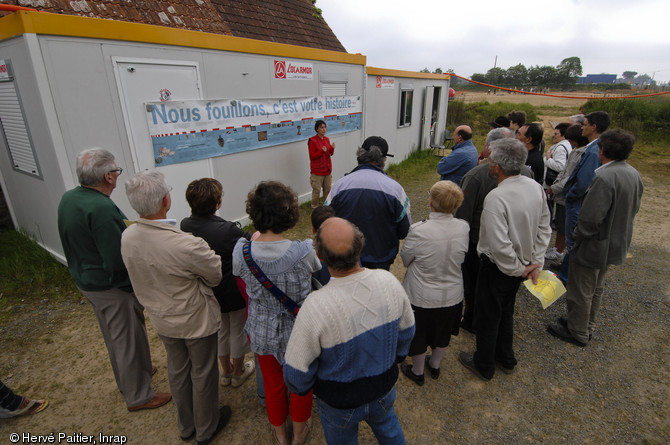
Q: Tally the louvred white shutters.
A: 2